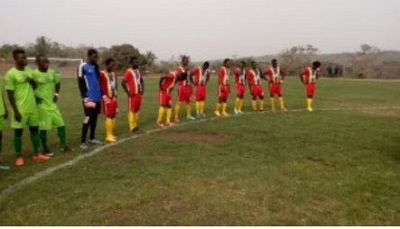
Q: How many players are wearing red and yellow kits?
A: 10